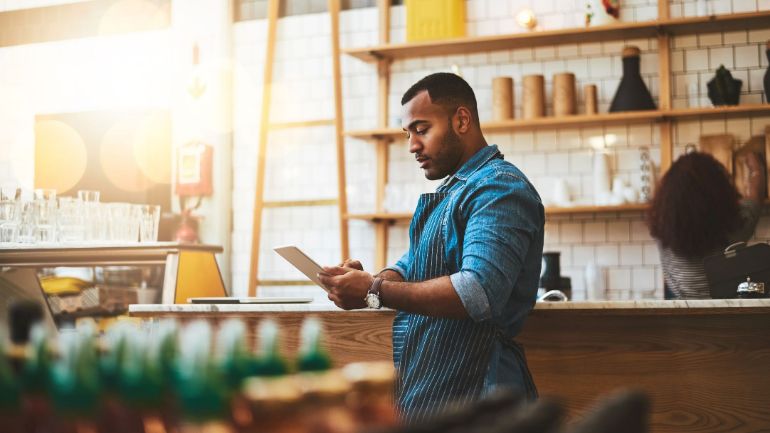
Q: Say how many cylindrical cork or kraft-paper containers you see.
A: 4